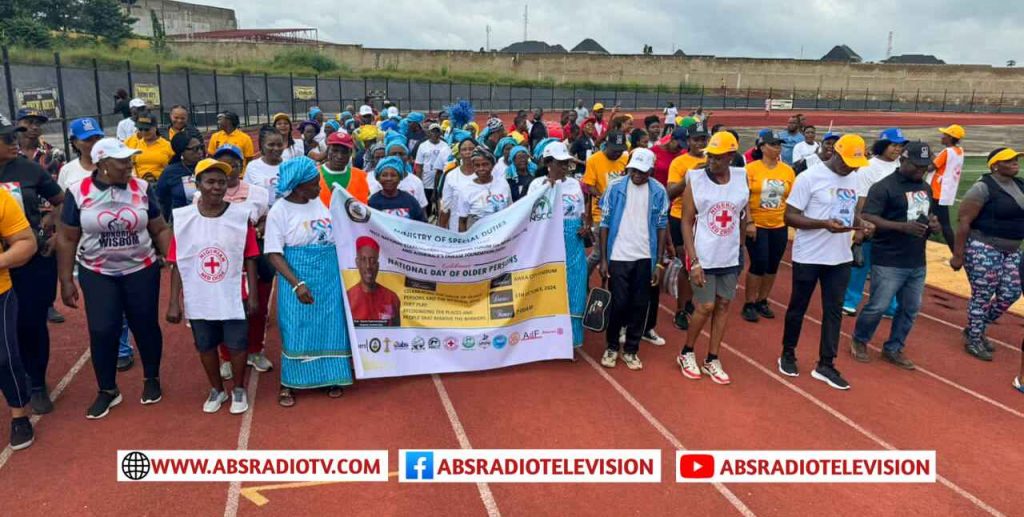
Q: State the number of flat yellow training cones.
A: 0